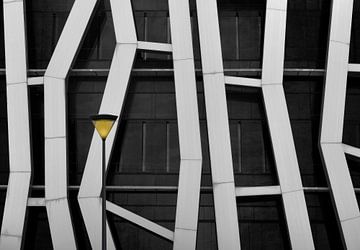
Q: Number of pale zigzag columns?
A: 7